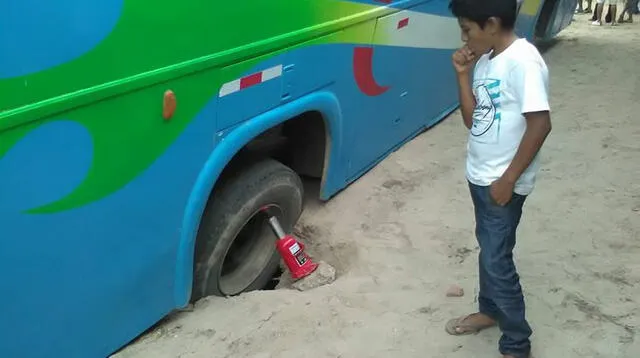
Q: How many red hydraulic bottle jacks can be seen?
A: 1